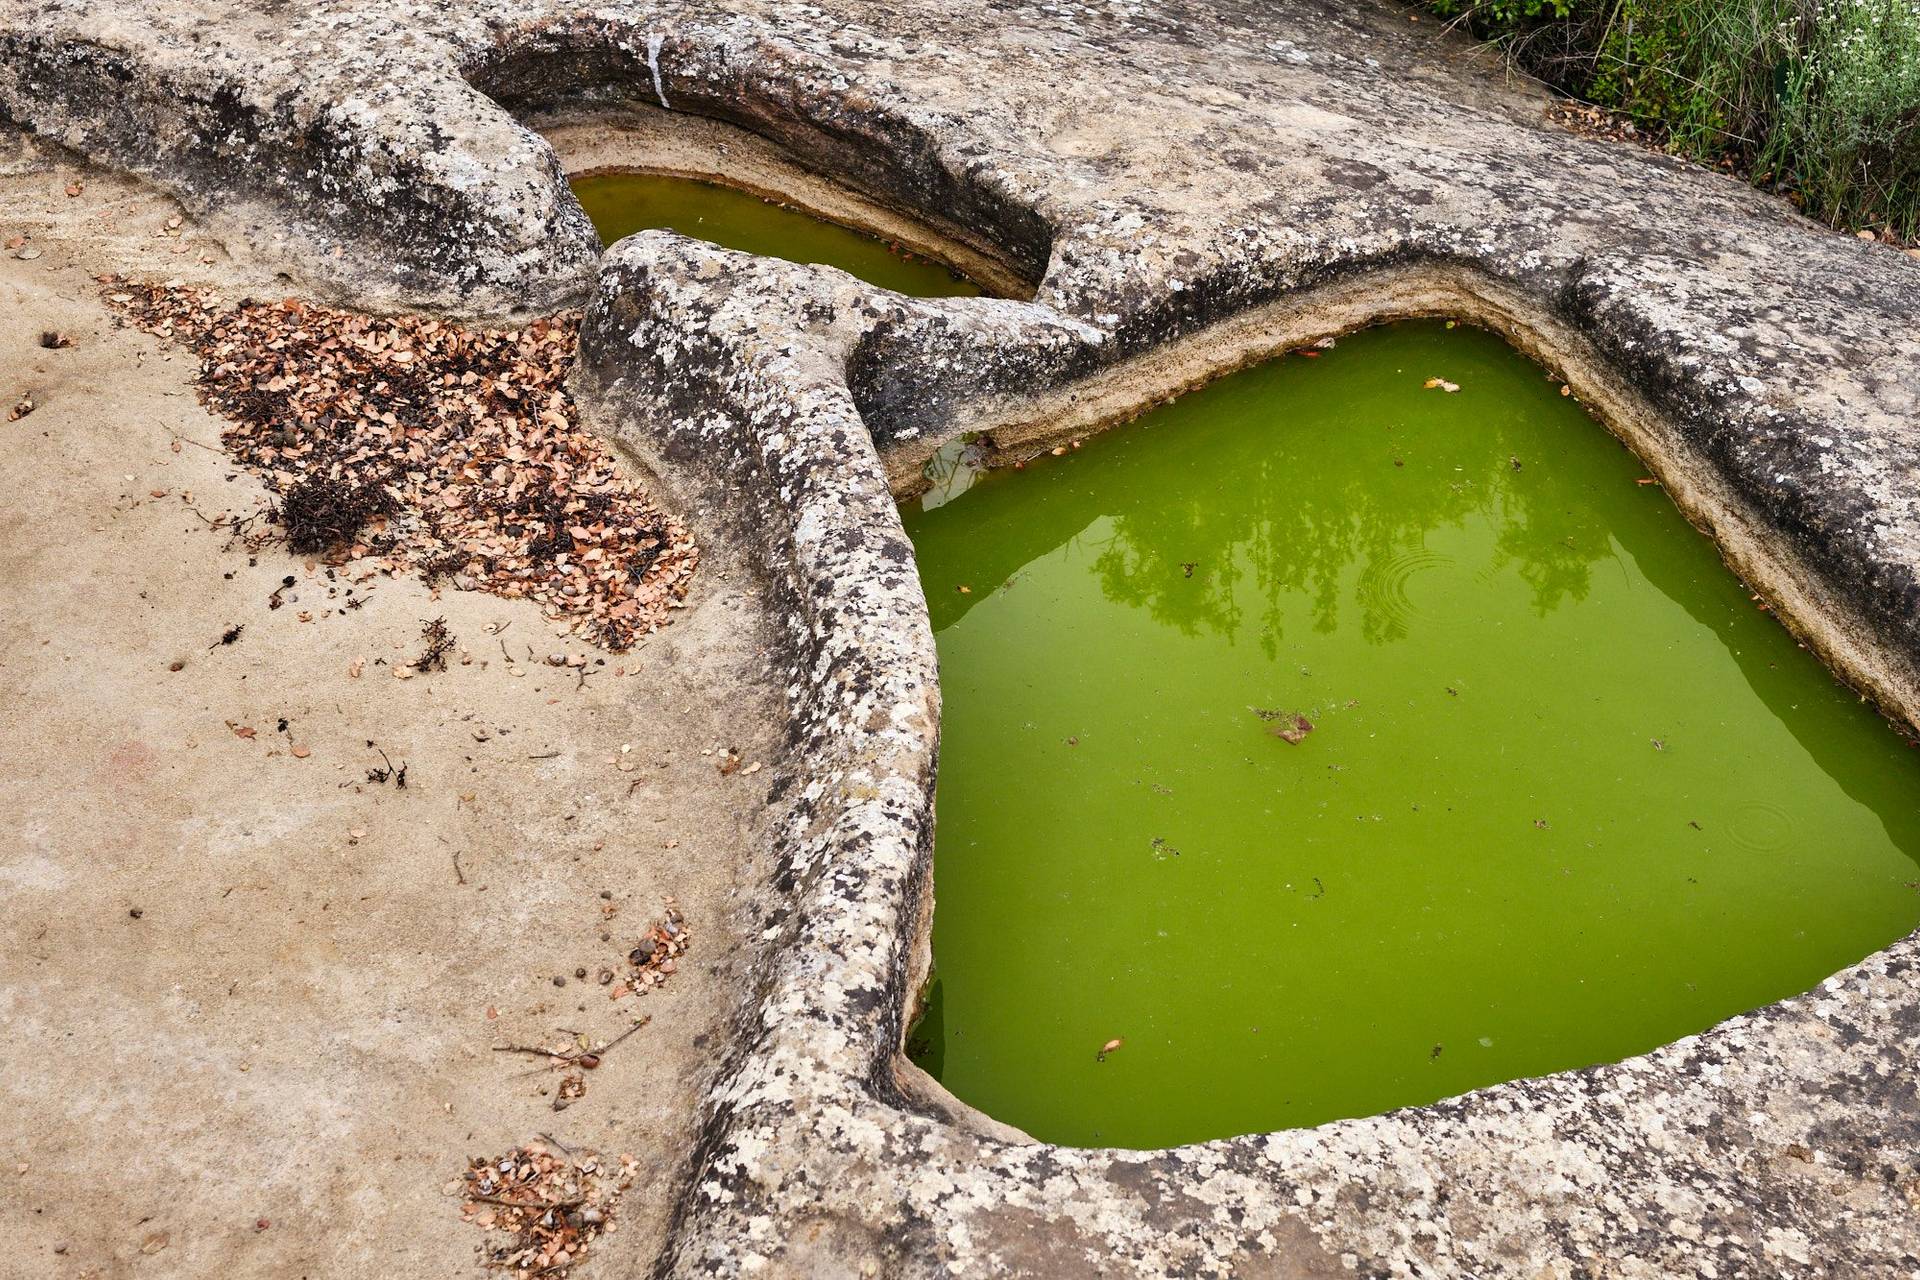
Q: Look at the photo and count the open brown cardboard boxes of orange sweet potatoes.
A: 0